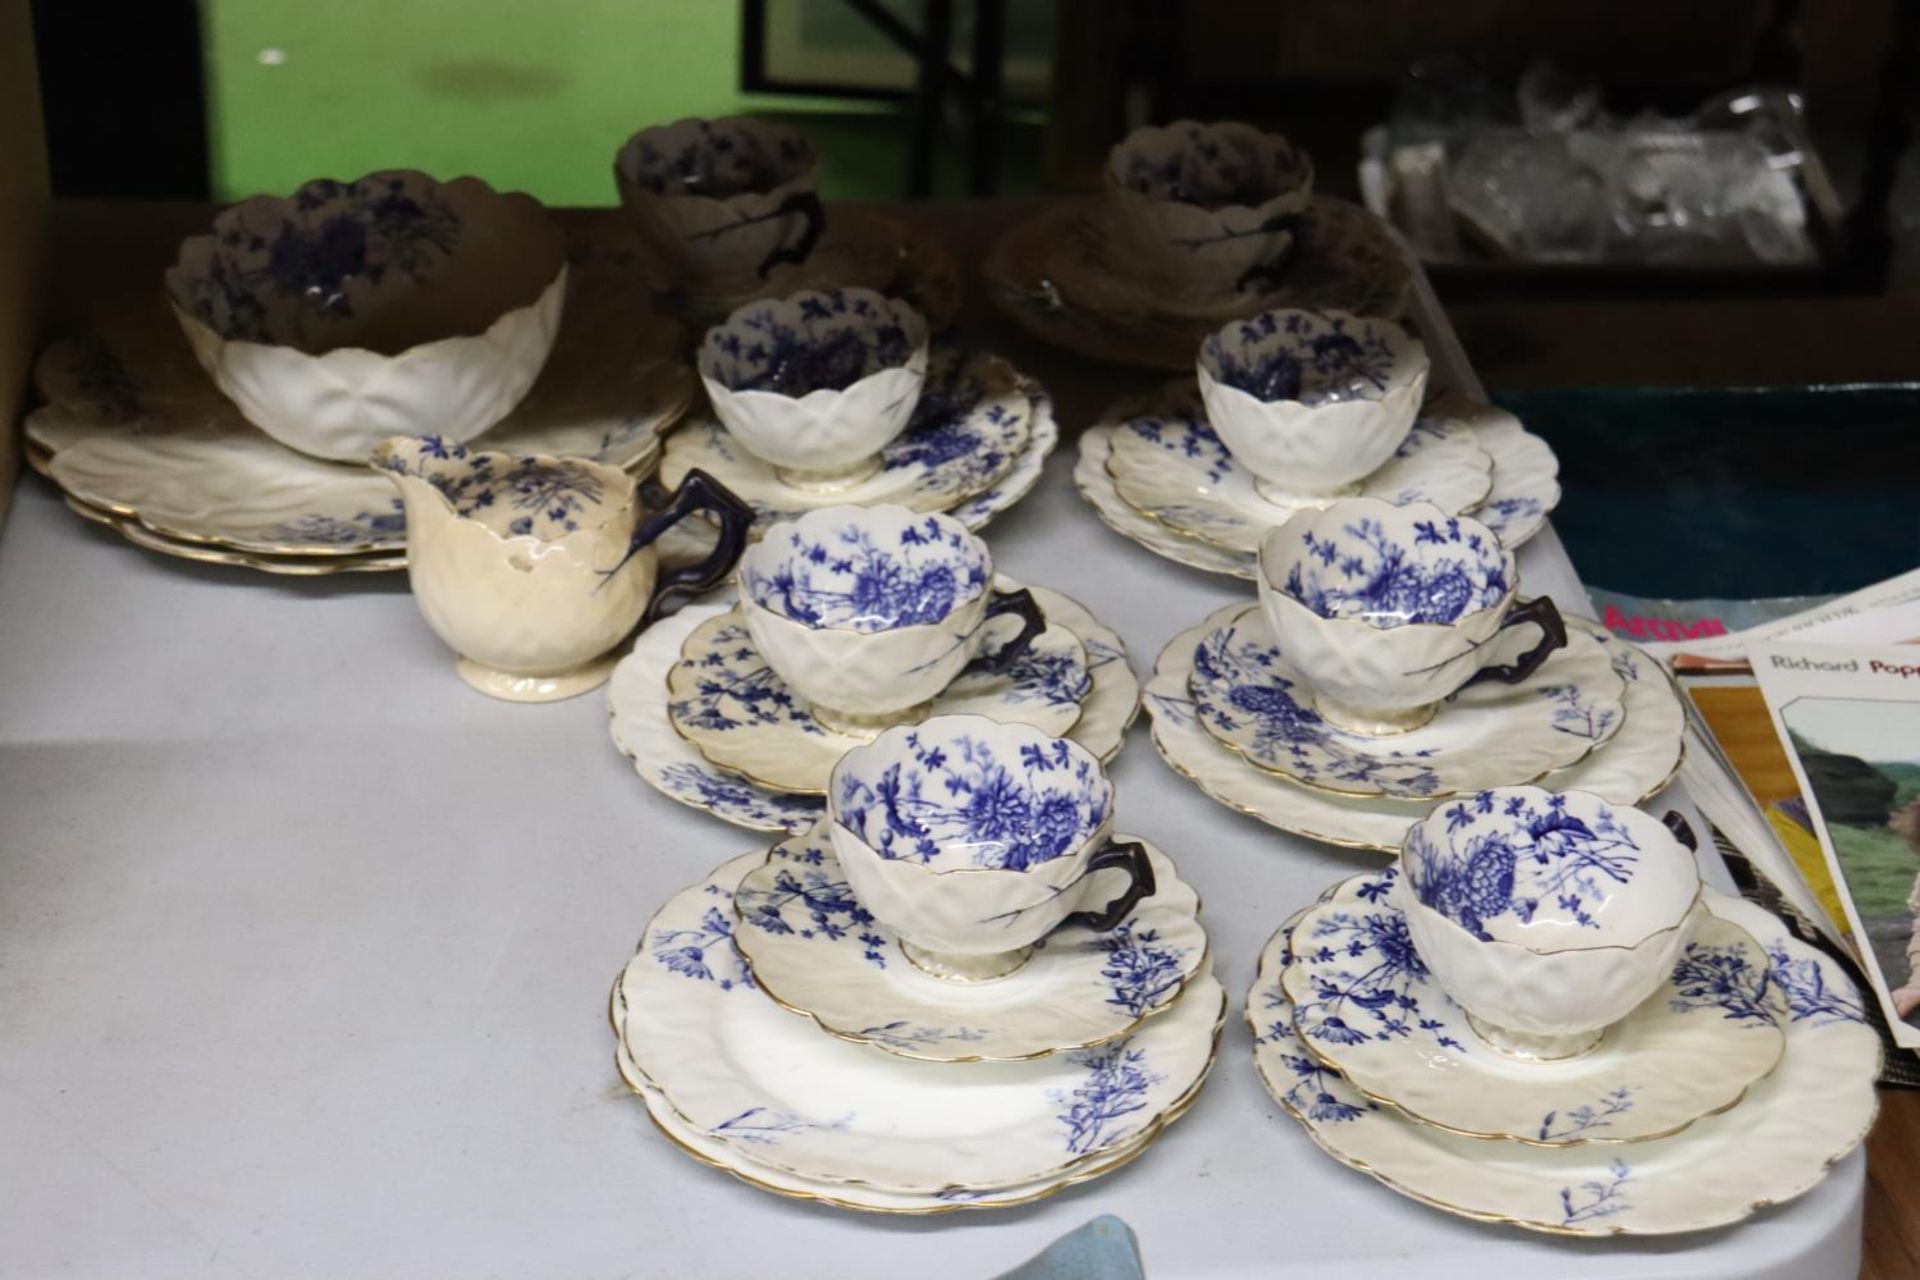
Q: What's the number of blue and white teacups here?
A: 8